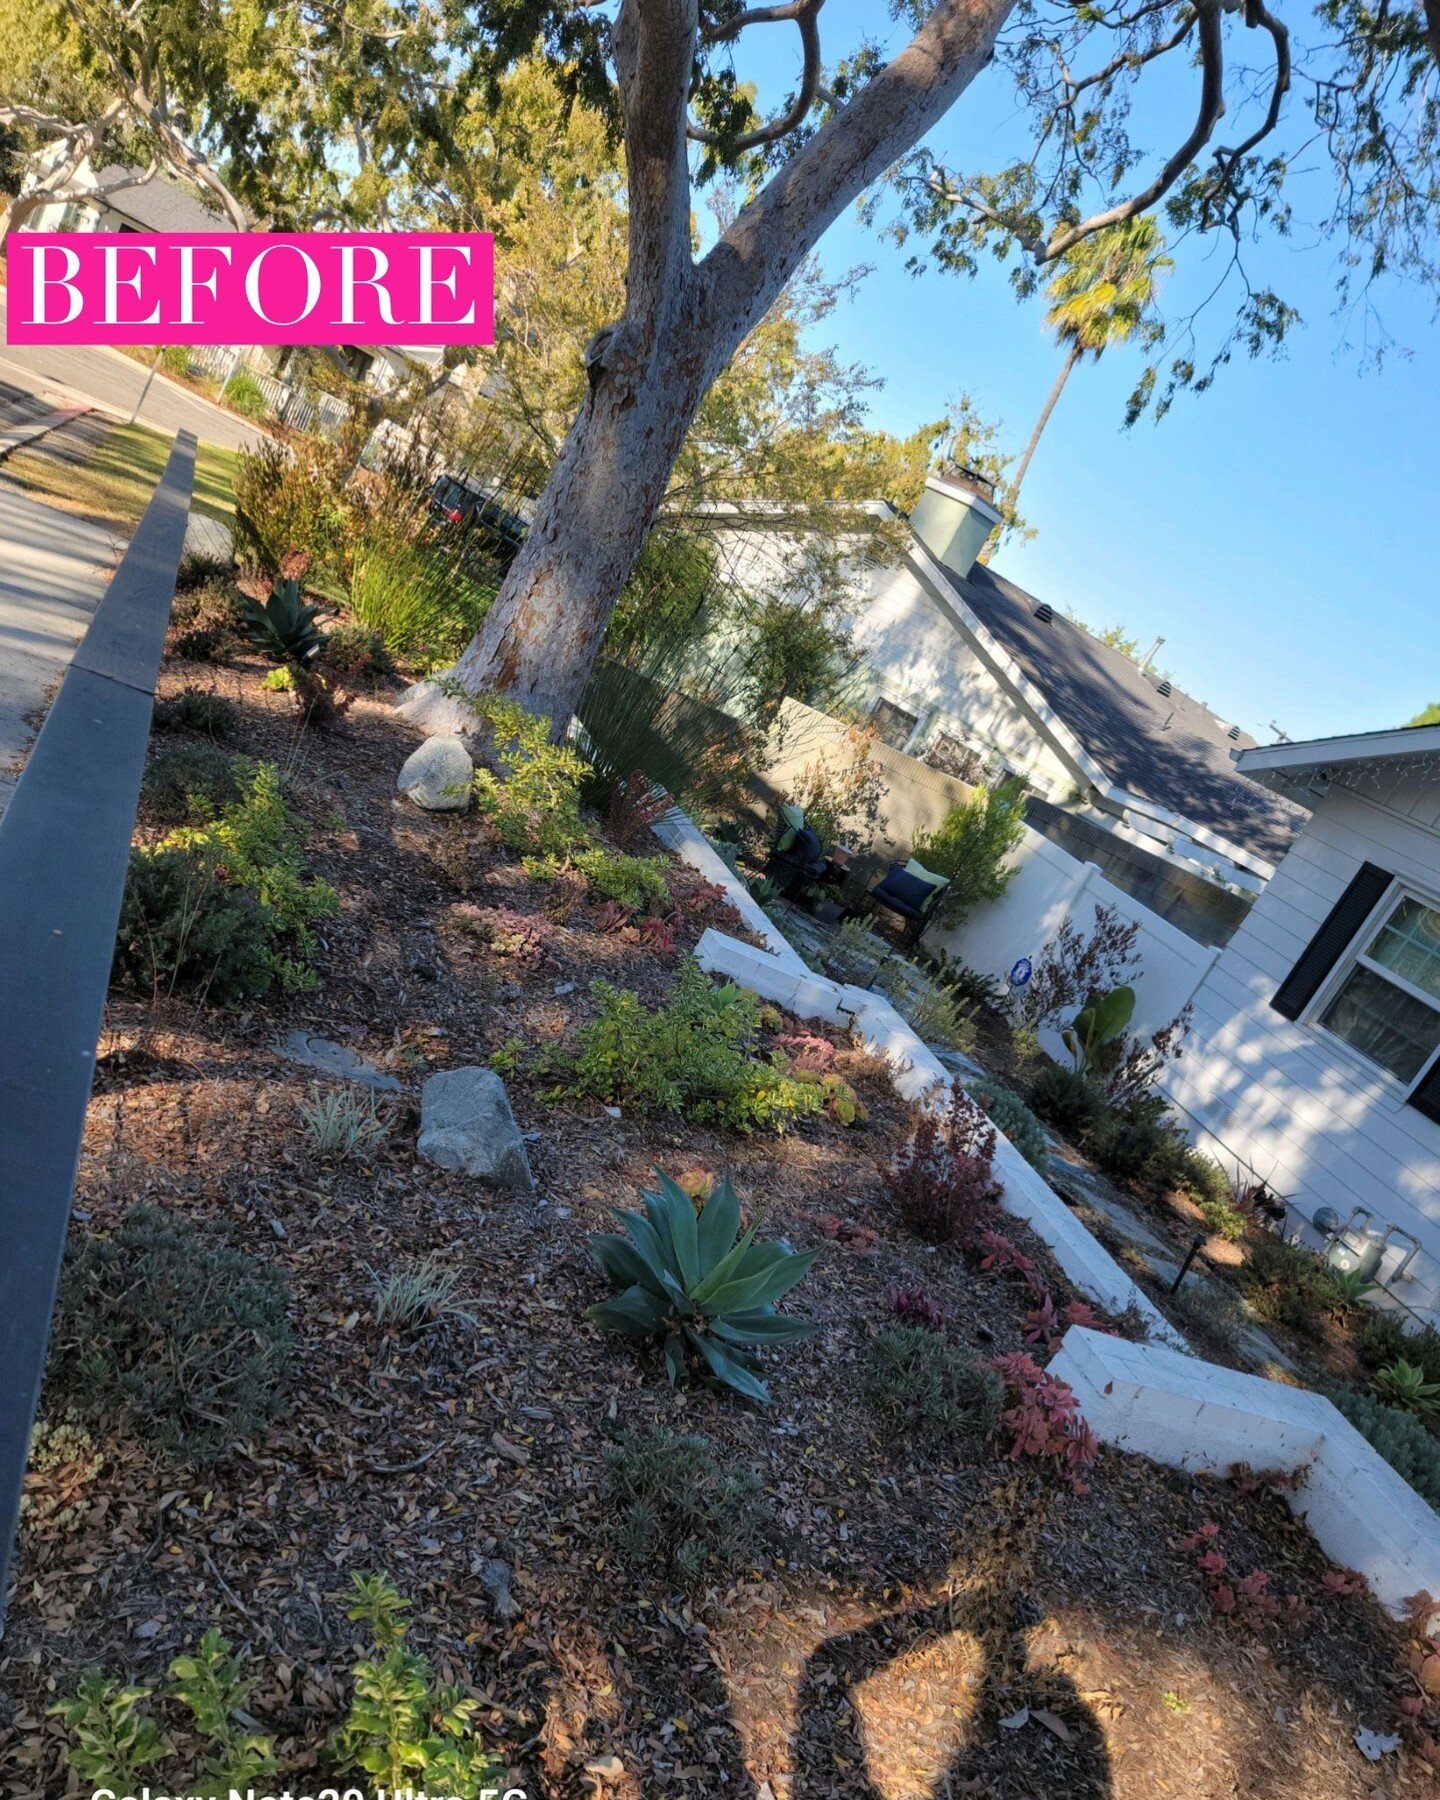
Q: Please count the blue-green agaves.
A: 2